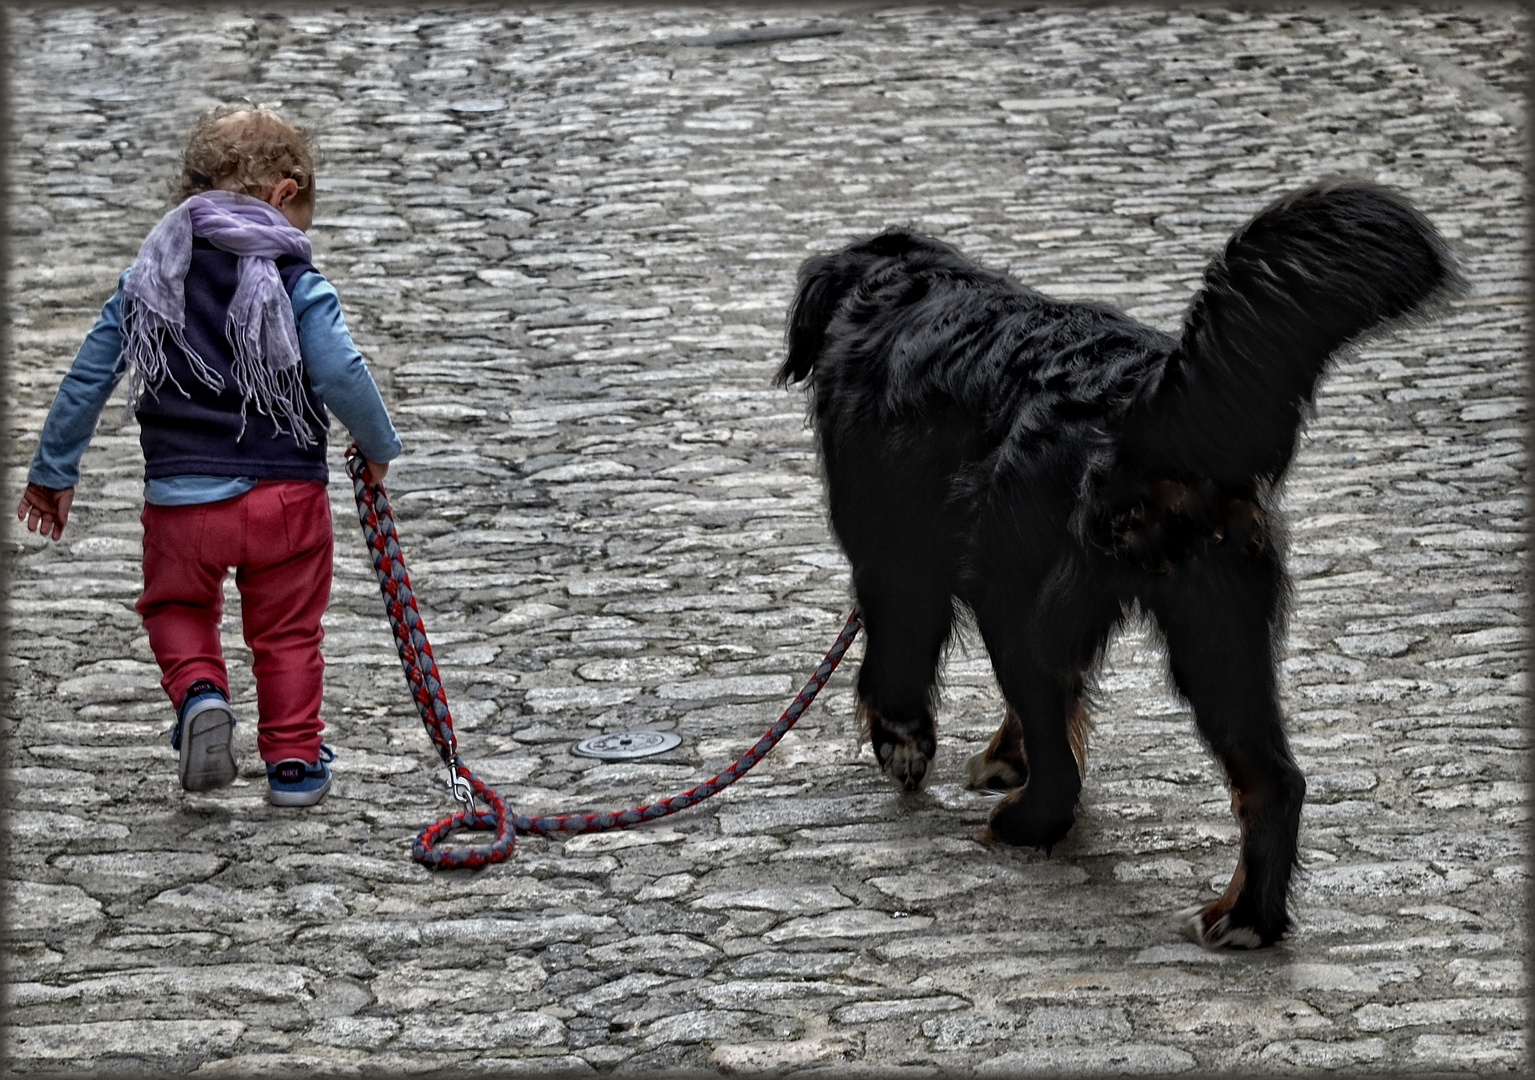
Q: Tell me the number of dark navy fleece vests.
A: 1